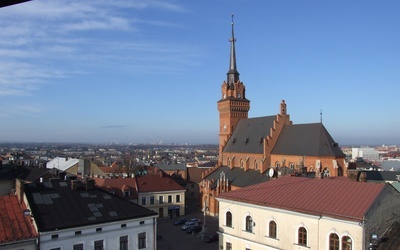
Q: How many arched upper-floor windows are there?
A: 6